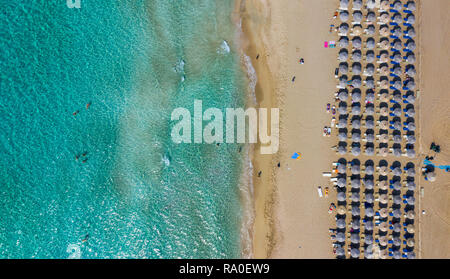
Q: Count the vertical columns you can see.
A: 6